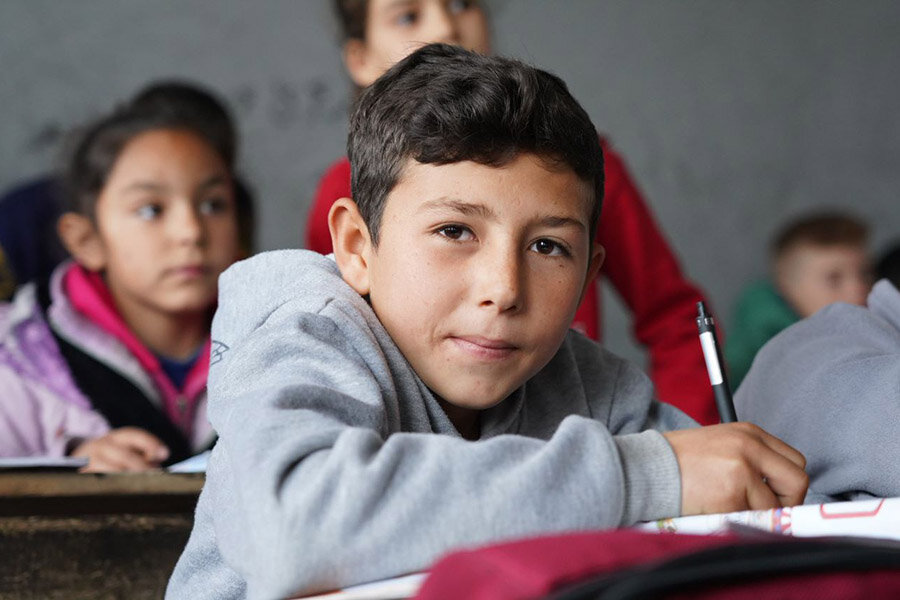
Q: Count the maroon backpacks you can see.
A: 1